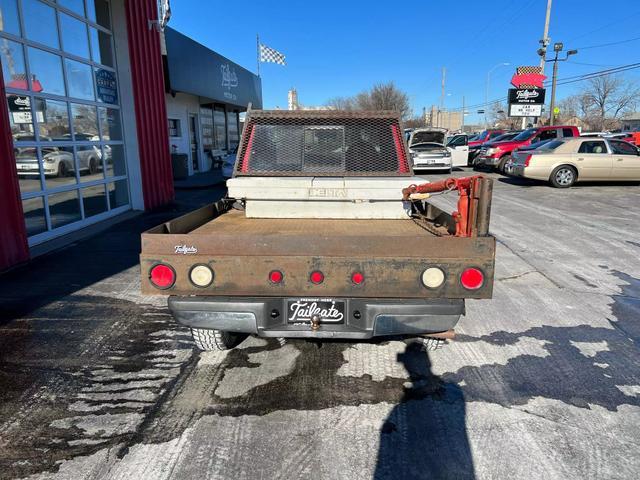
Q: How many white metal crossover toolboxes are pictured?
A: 1